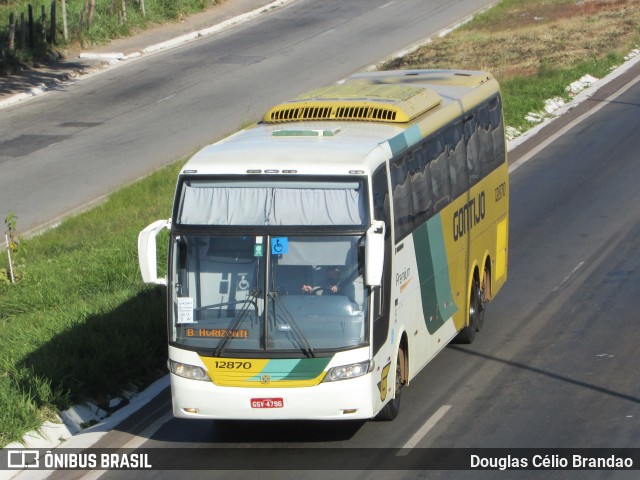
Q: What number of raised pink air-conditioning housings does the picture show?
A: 0